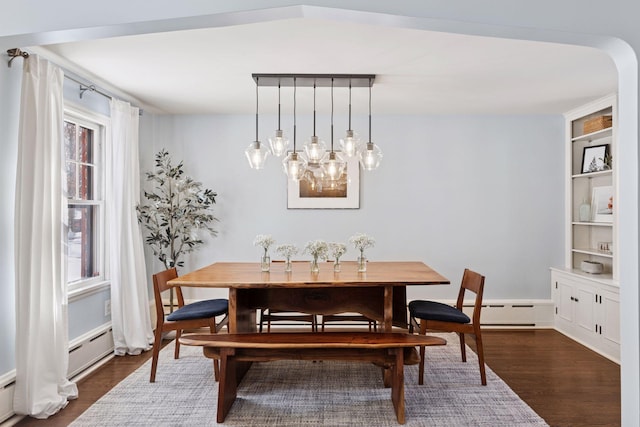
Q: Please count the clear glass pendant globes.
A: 7